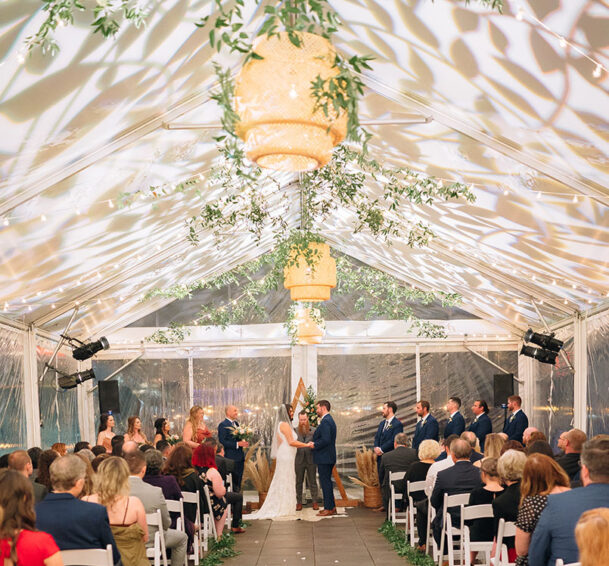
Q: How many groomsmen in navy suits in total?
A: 5